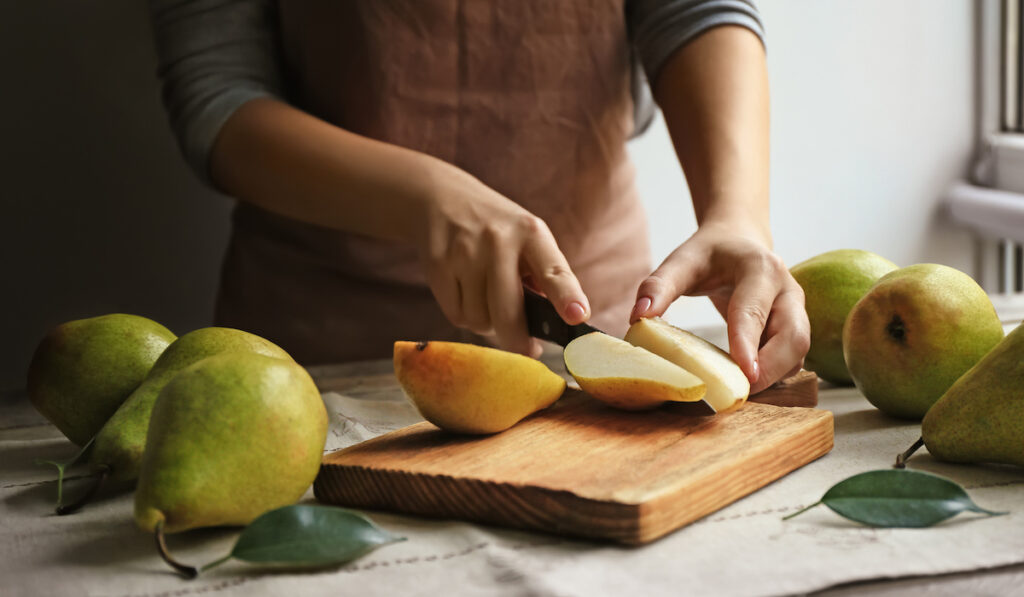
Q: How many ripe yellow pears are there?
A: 1